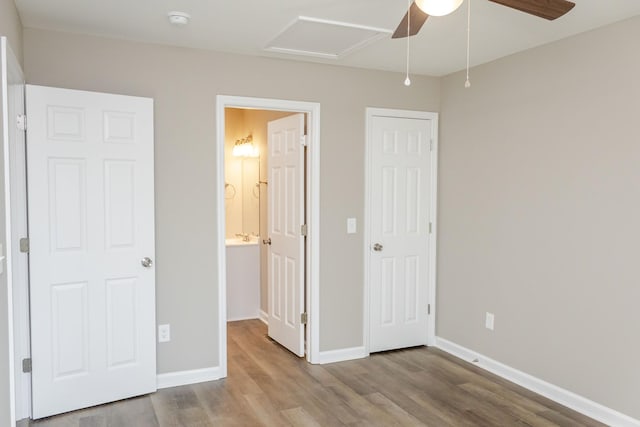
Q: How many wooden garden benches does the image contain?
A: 0